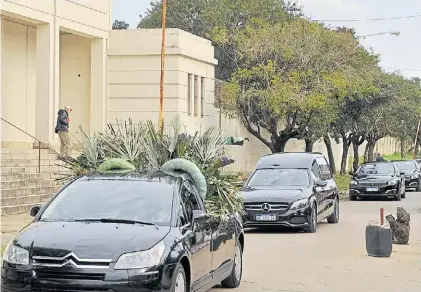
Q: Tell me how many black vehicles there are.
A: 4